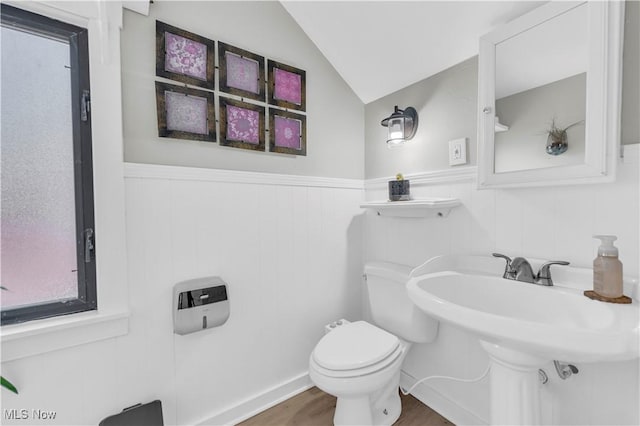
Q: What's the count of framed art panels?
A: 6